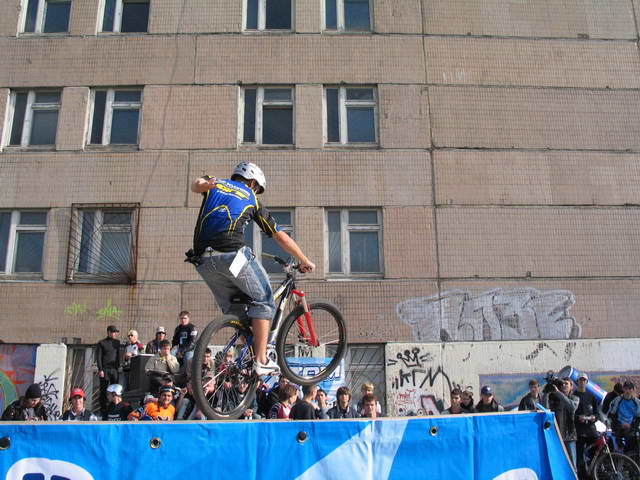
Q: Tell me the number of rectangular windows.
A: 12